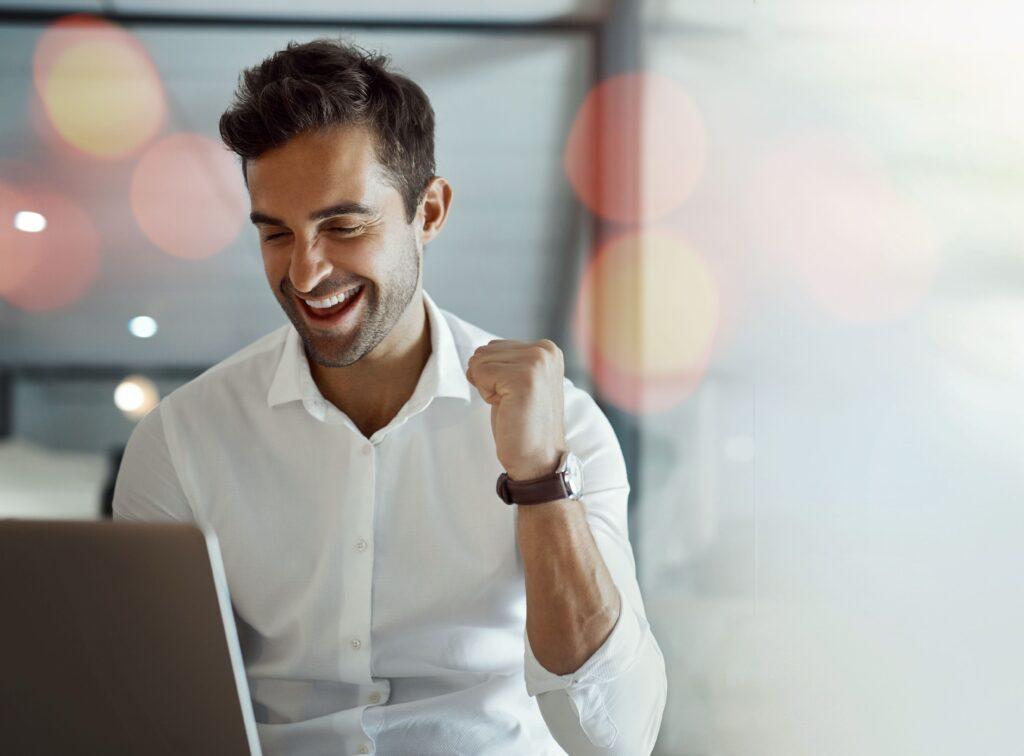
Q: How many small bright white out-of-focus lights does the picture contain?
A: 3